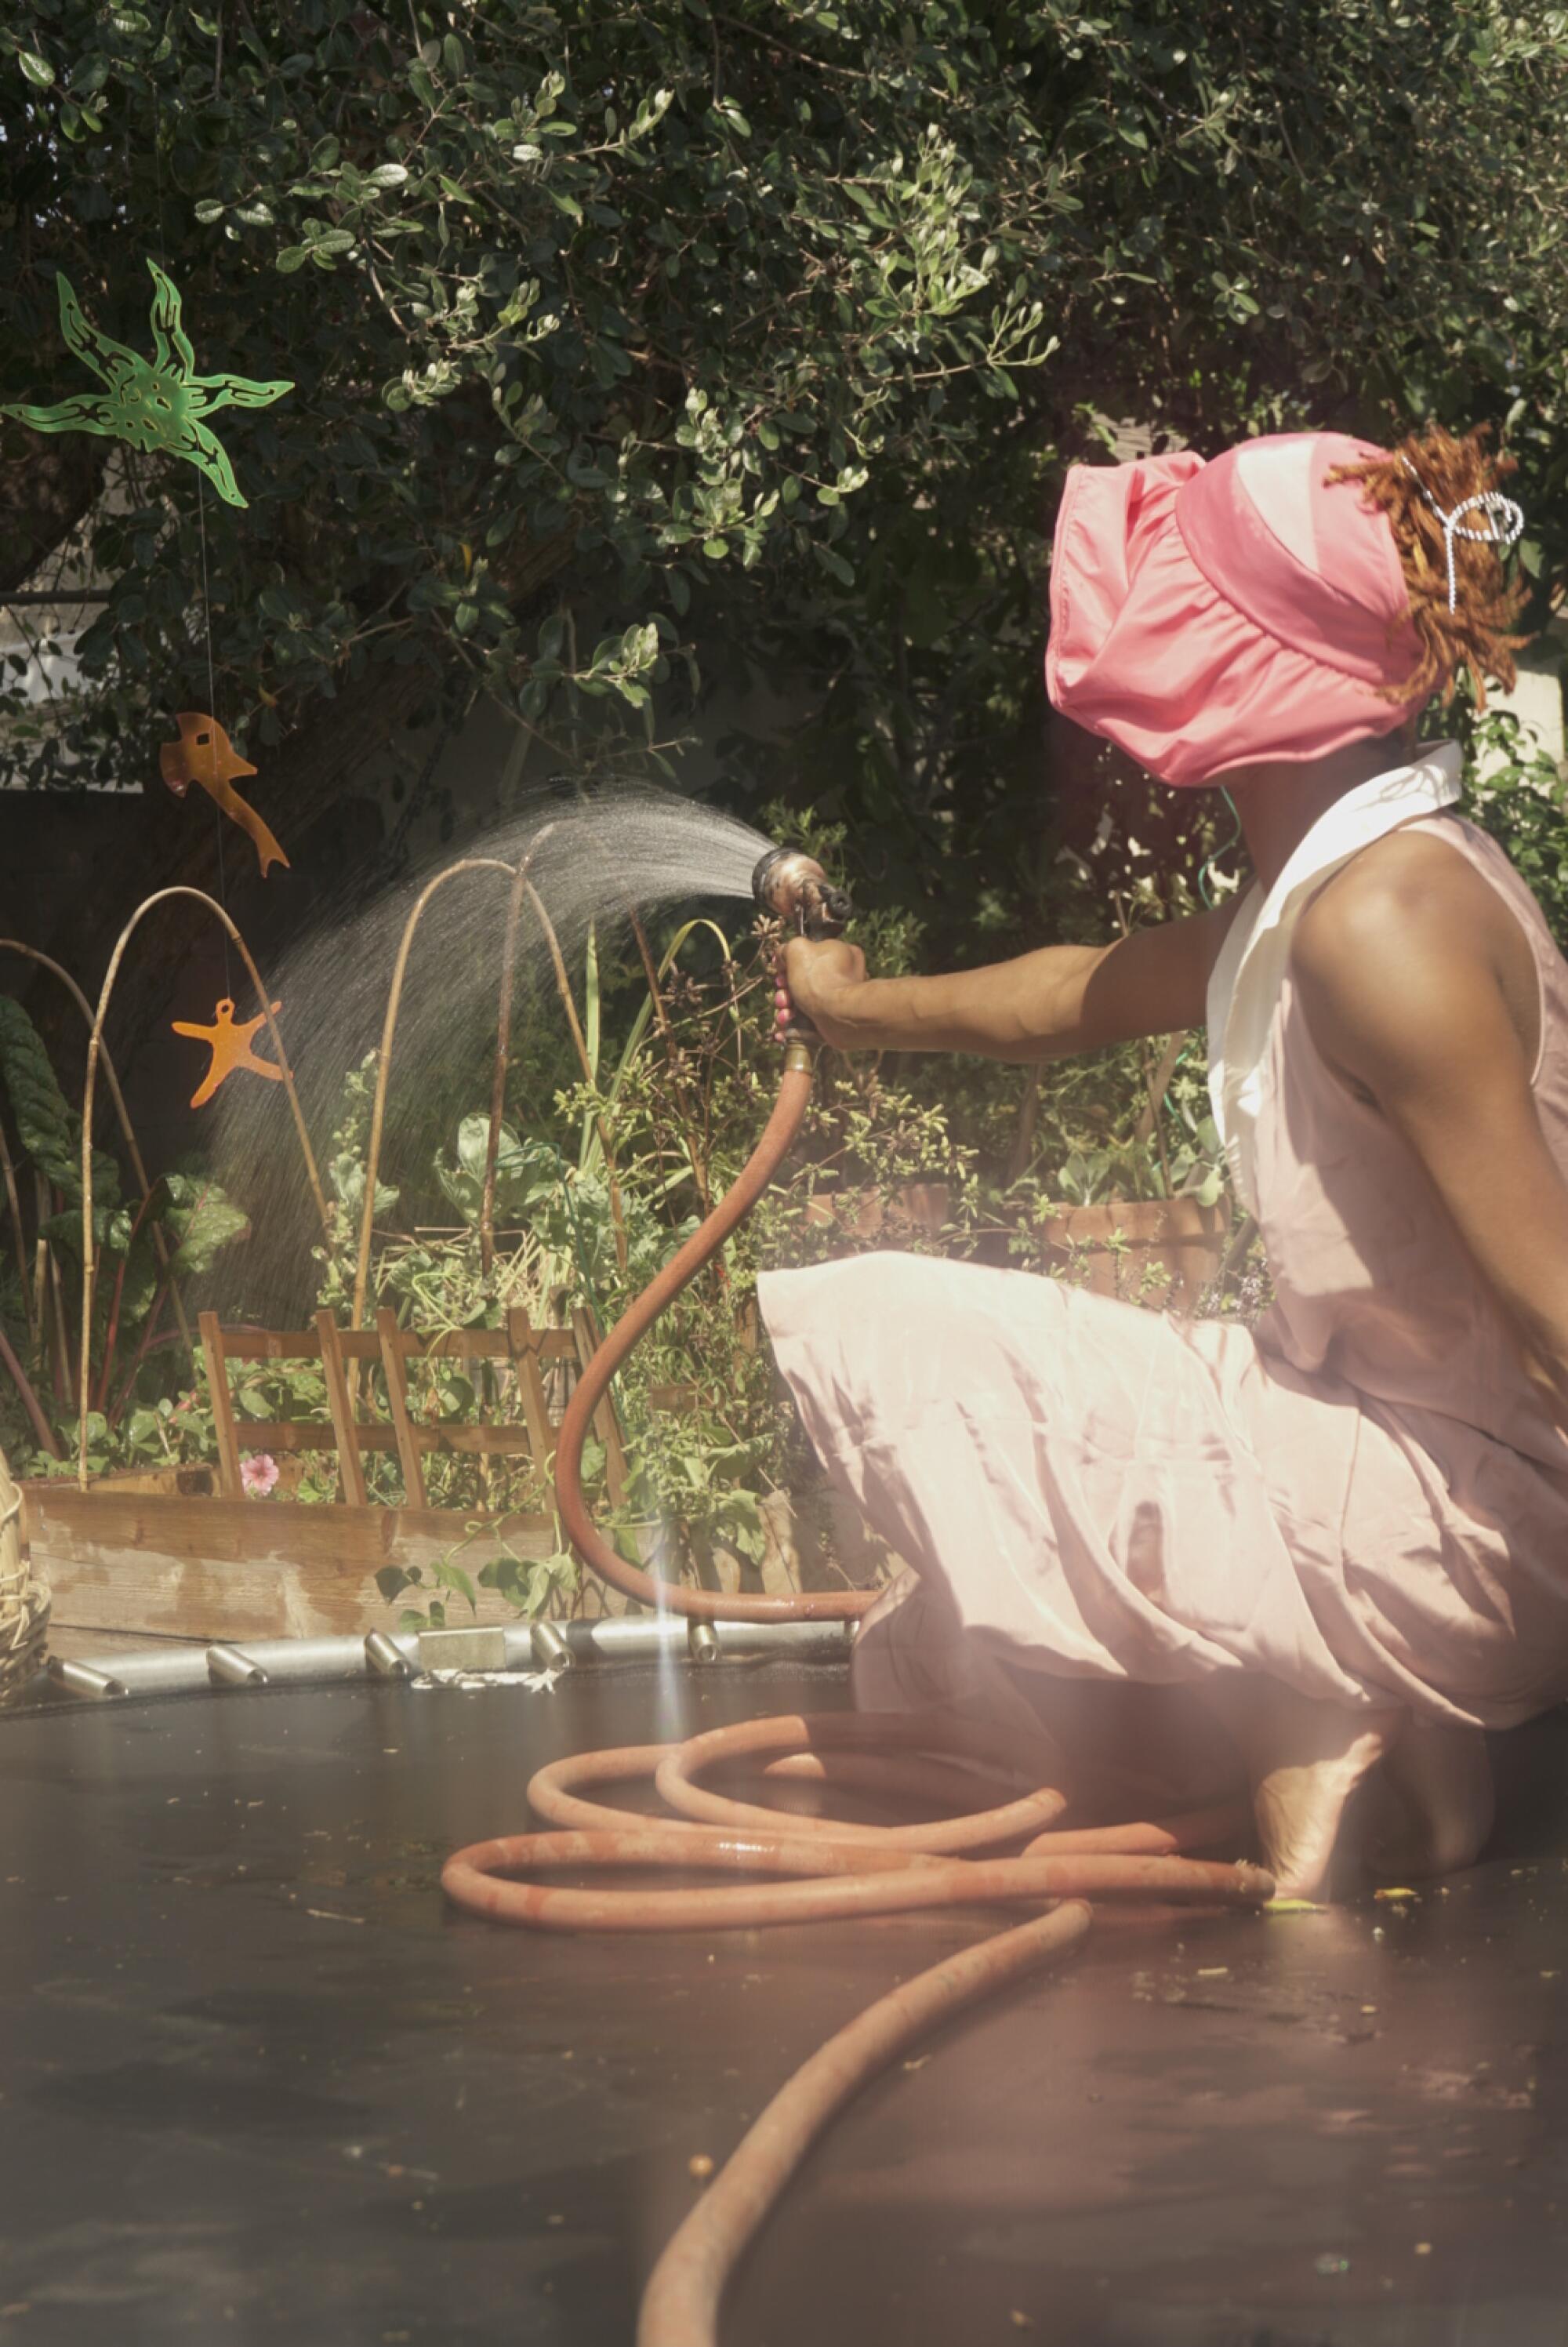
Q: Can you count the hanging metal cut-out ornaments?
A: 3